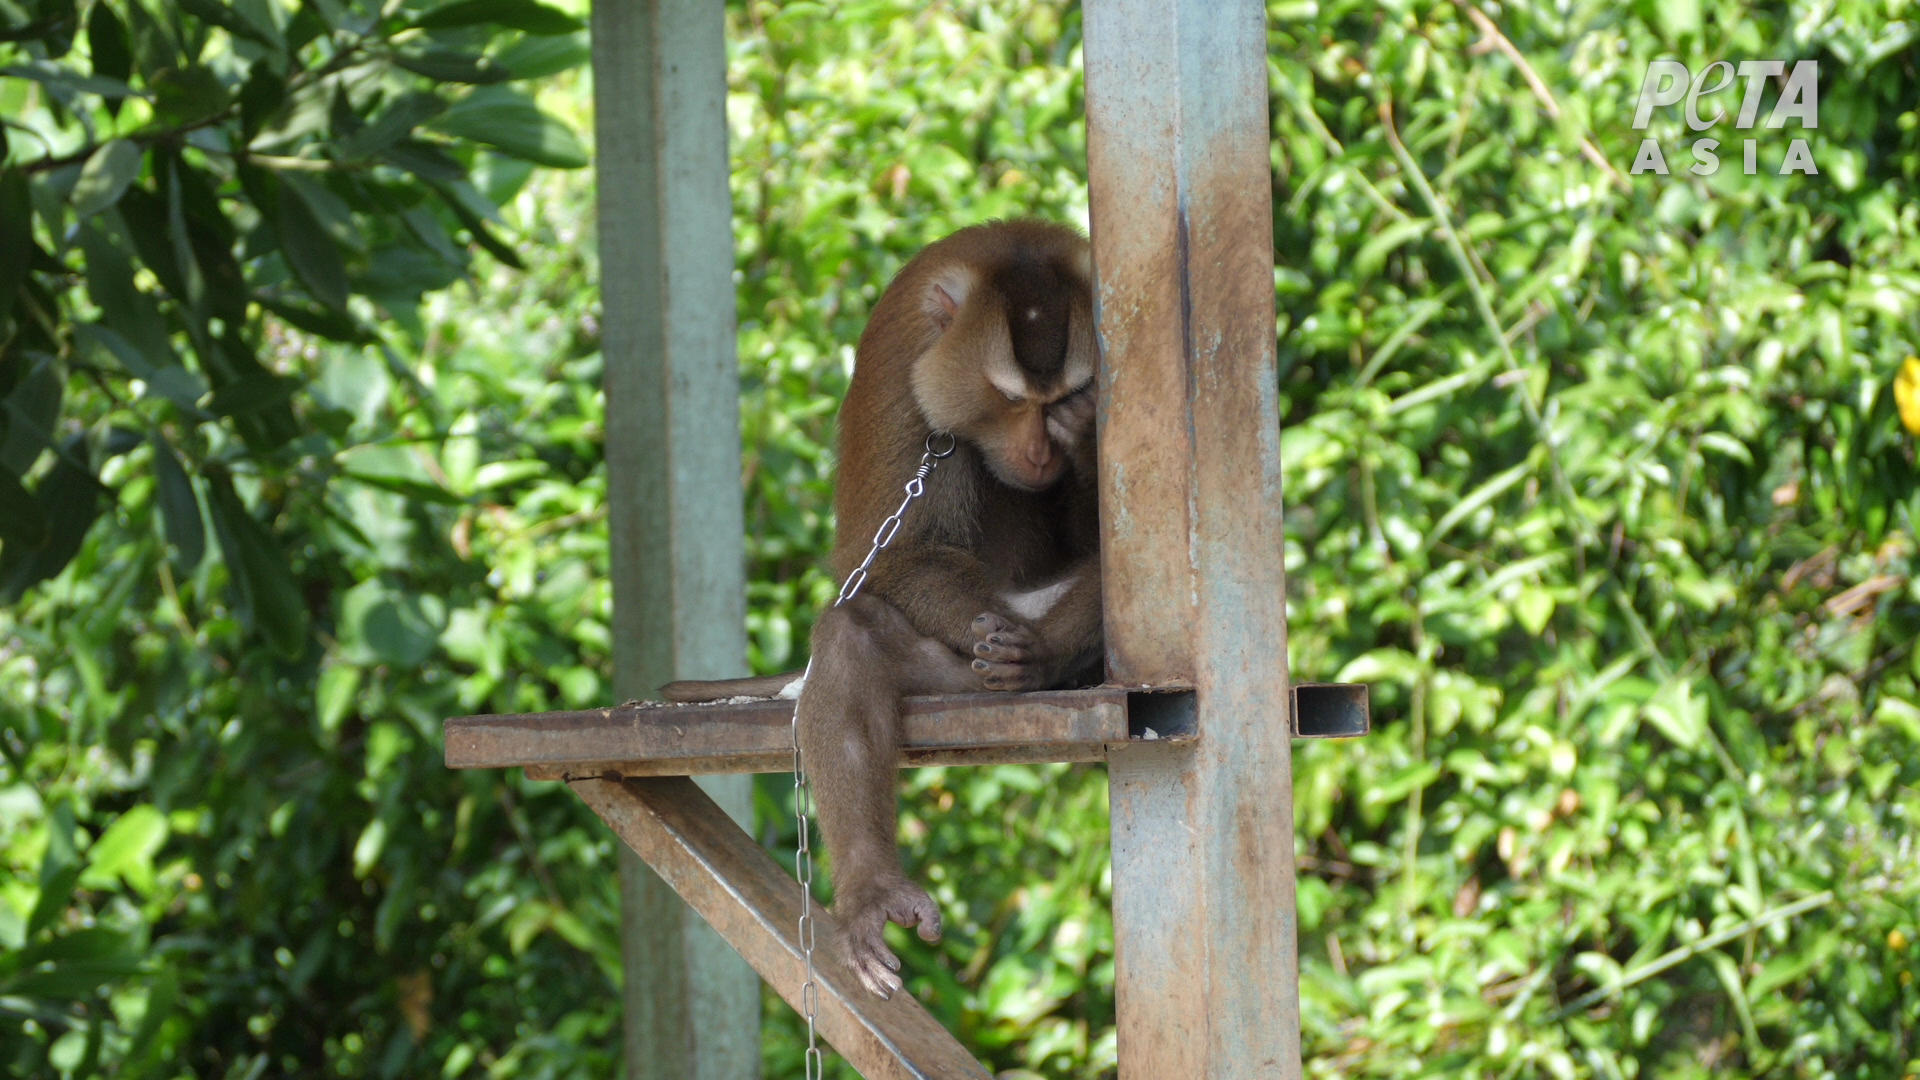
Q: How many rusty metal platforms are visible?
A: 1